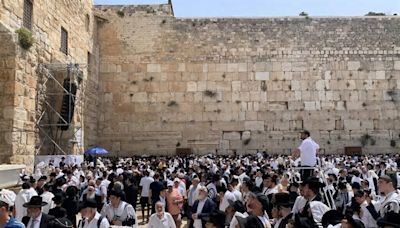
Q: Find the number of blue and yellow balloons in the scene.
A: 0